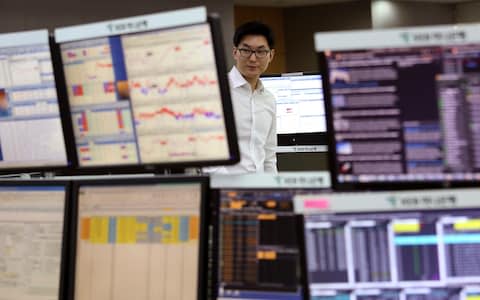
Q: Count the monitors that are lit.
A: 8